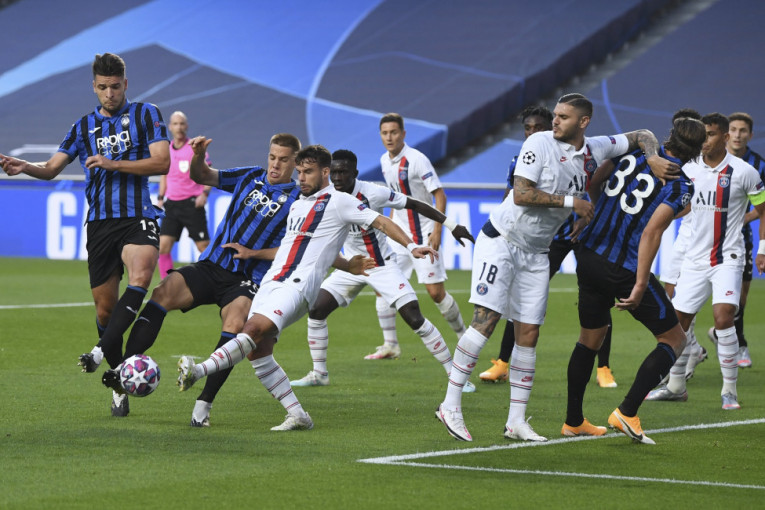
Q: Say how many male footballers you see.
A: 11